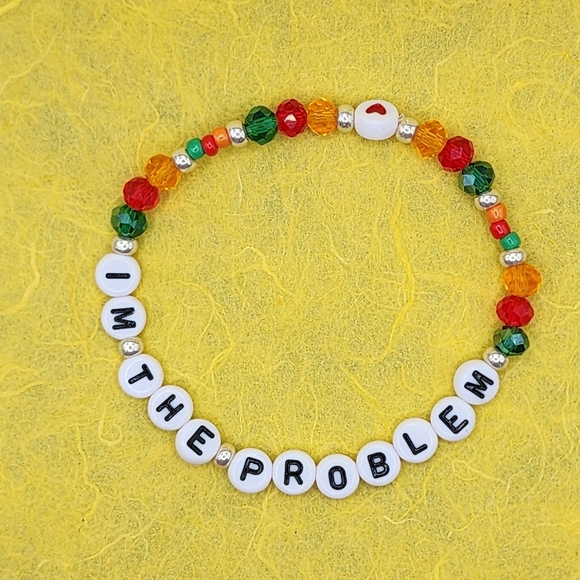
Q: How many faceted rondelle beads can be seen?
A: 12